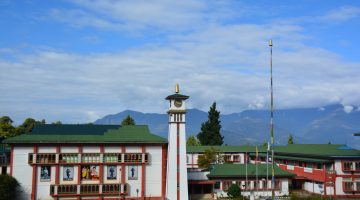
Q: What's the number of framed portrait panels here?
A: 5